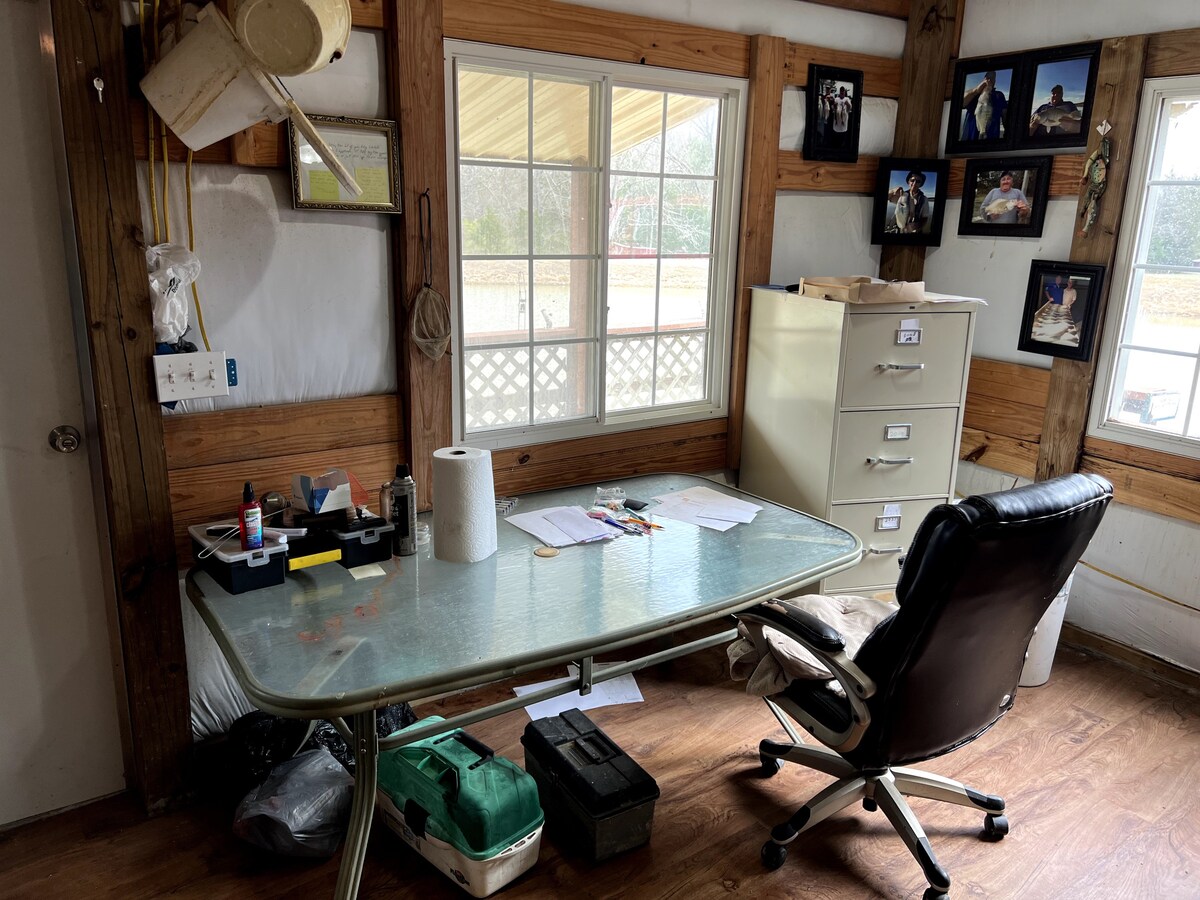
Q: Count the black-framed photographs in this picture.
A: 6